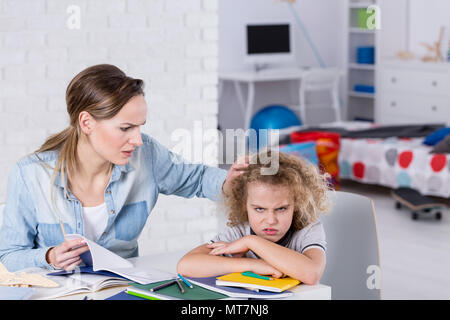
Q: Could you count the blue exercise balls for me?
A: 1